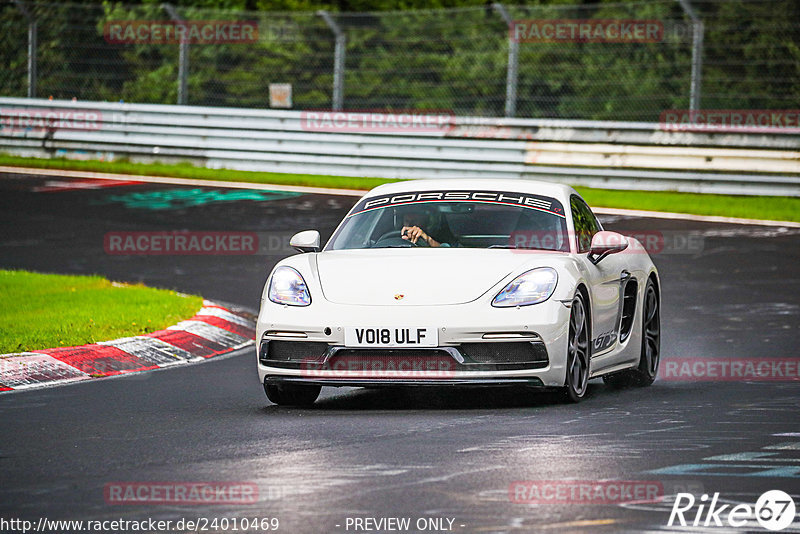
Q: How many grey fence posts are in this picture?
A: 5